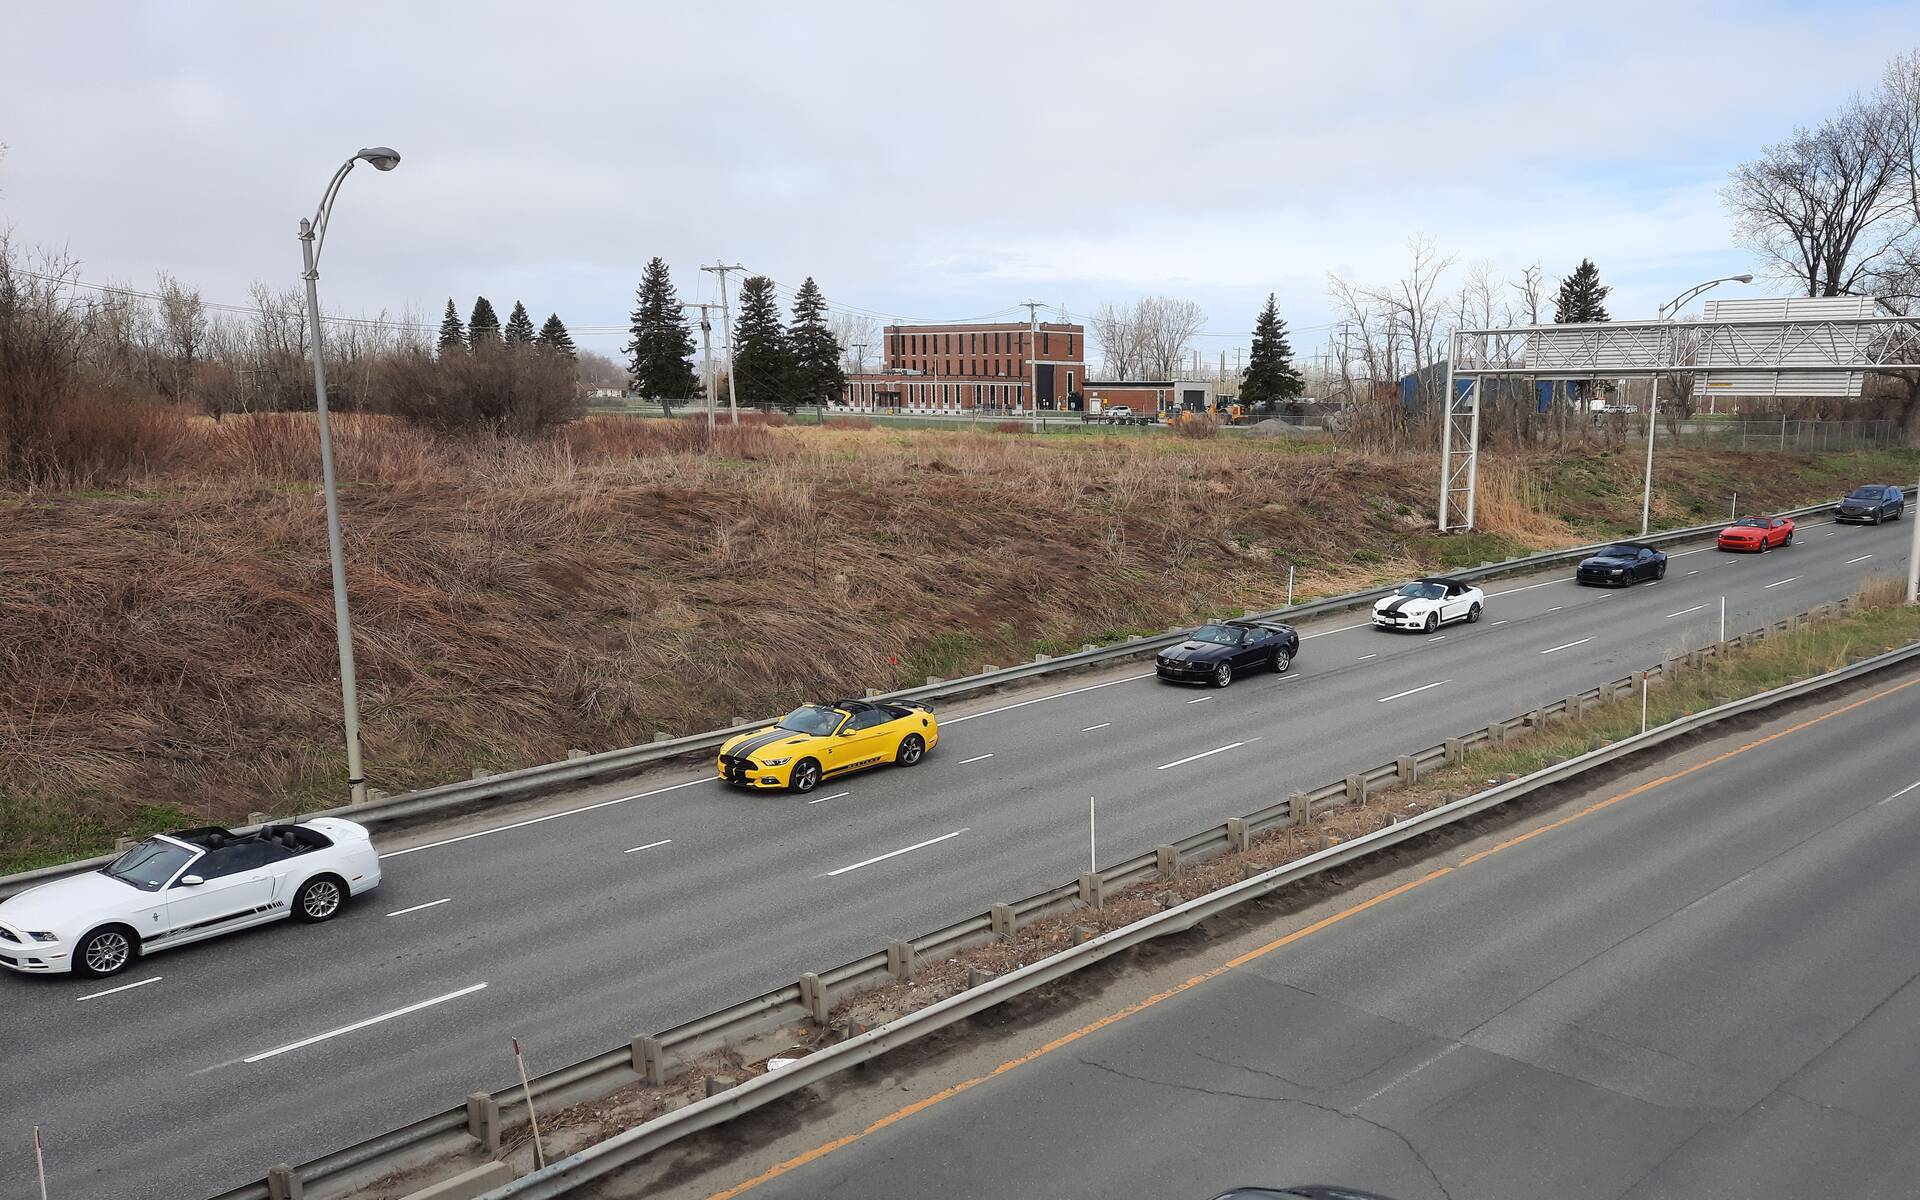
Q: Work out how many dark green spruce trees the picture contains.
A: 9